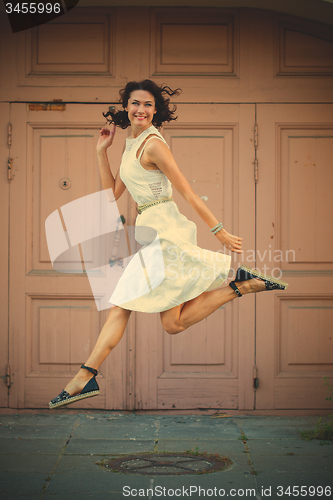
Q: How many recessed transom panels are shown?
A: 3